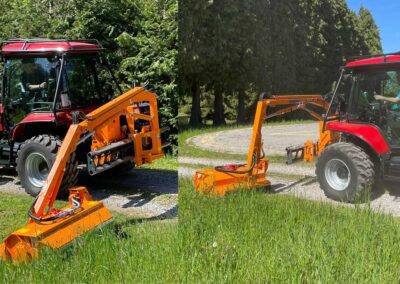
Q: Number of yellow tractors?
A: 0